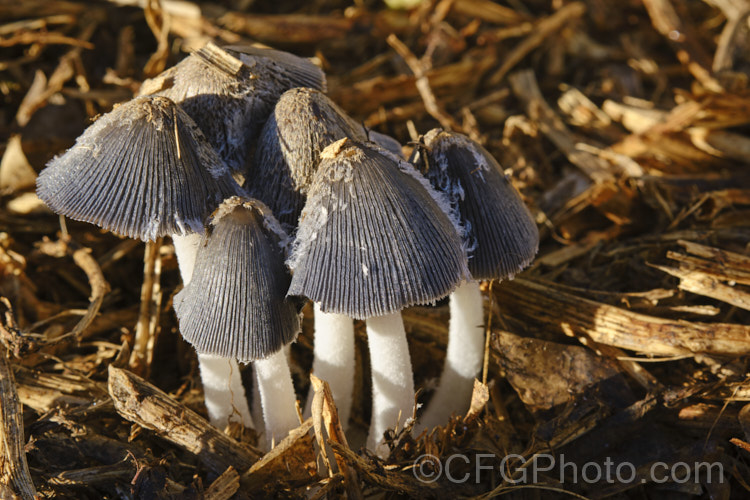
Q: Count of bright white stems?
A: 5